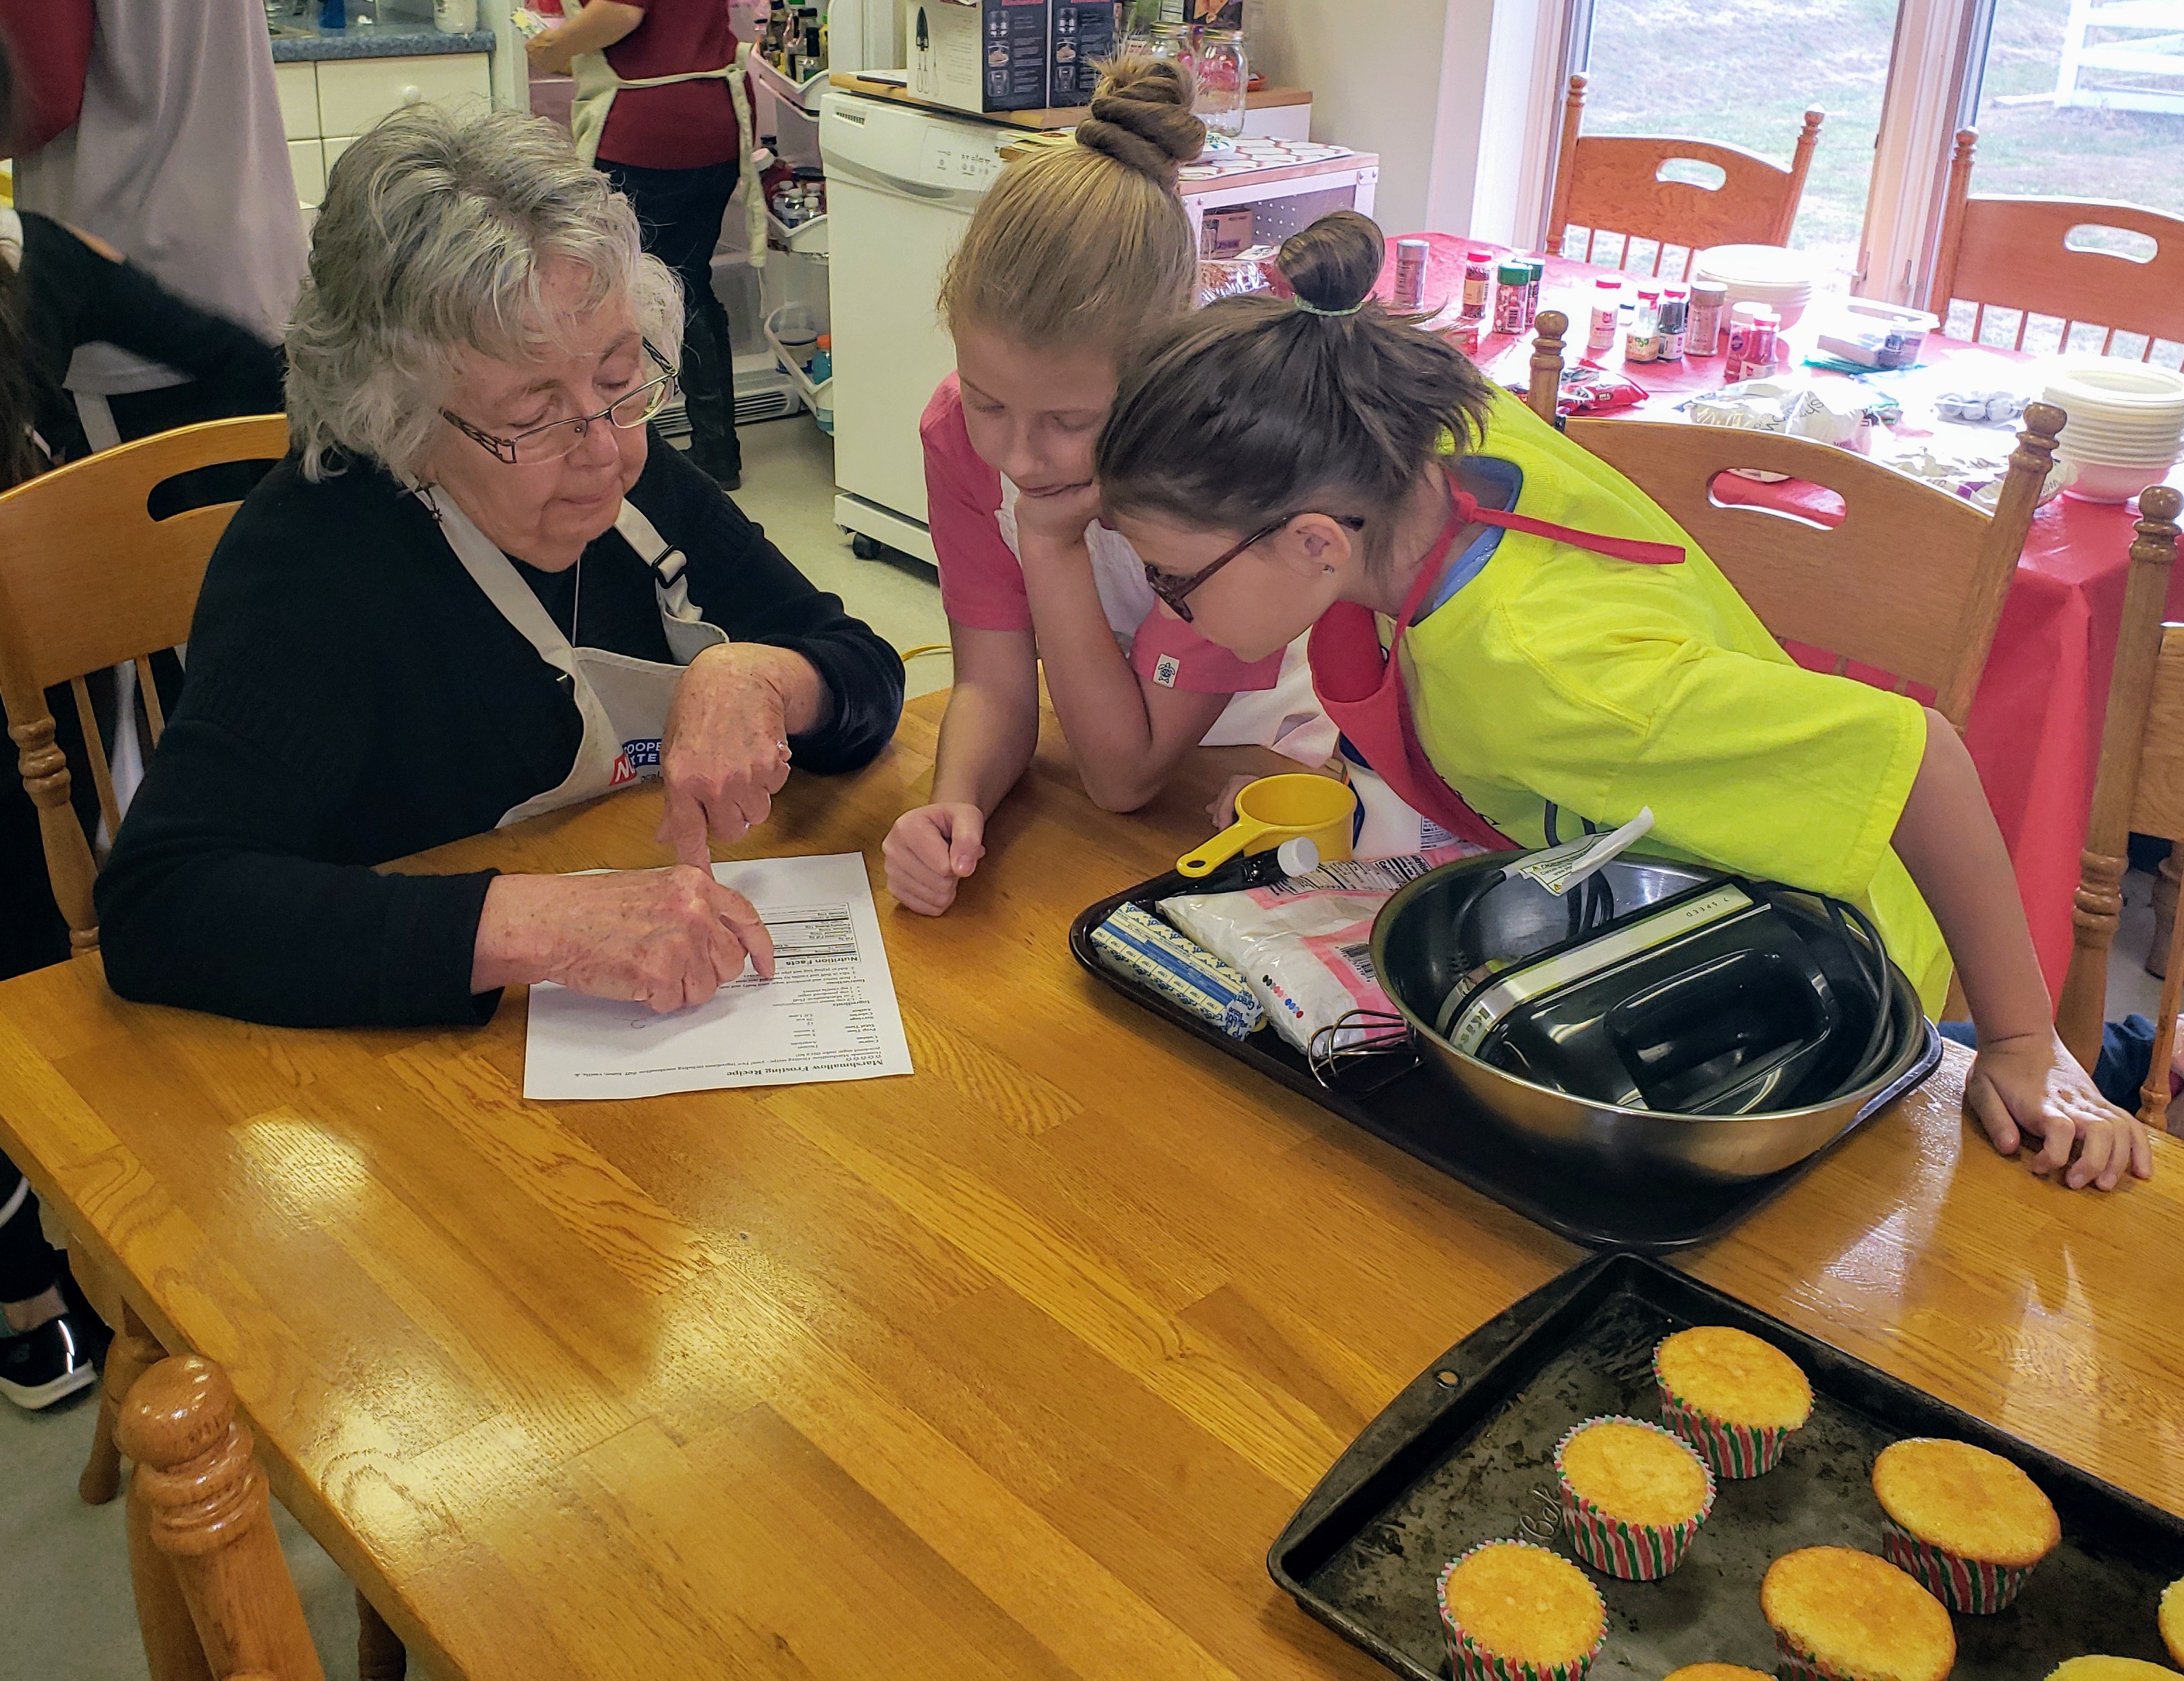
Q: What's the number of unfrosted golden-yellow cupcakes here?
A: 8